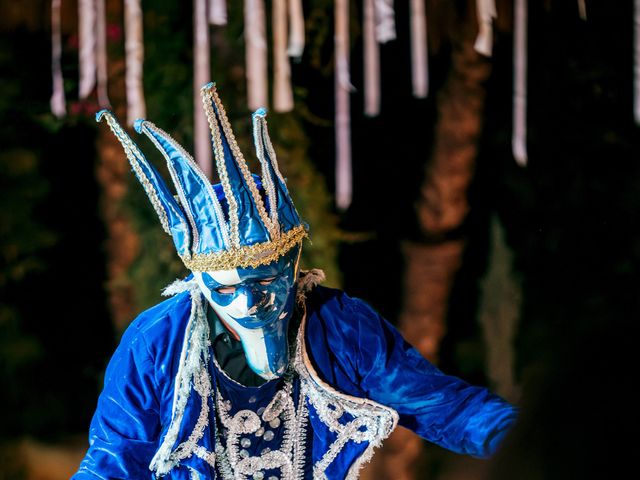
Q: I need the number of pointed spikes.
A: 4